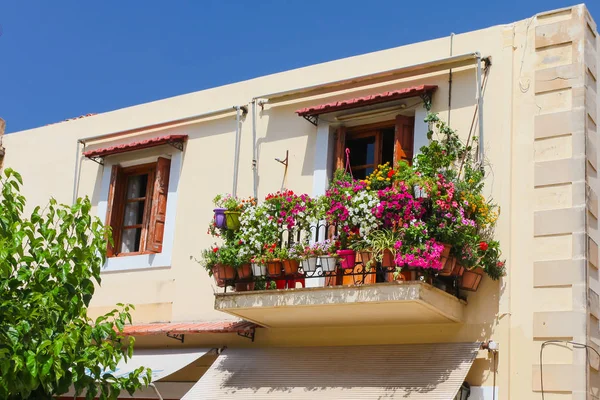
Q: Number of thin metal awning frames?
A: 2